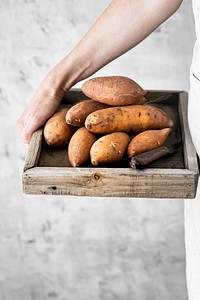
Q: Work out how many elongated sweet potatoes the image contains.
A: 7